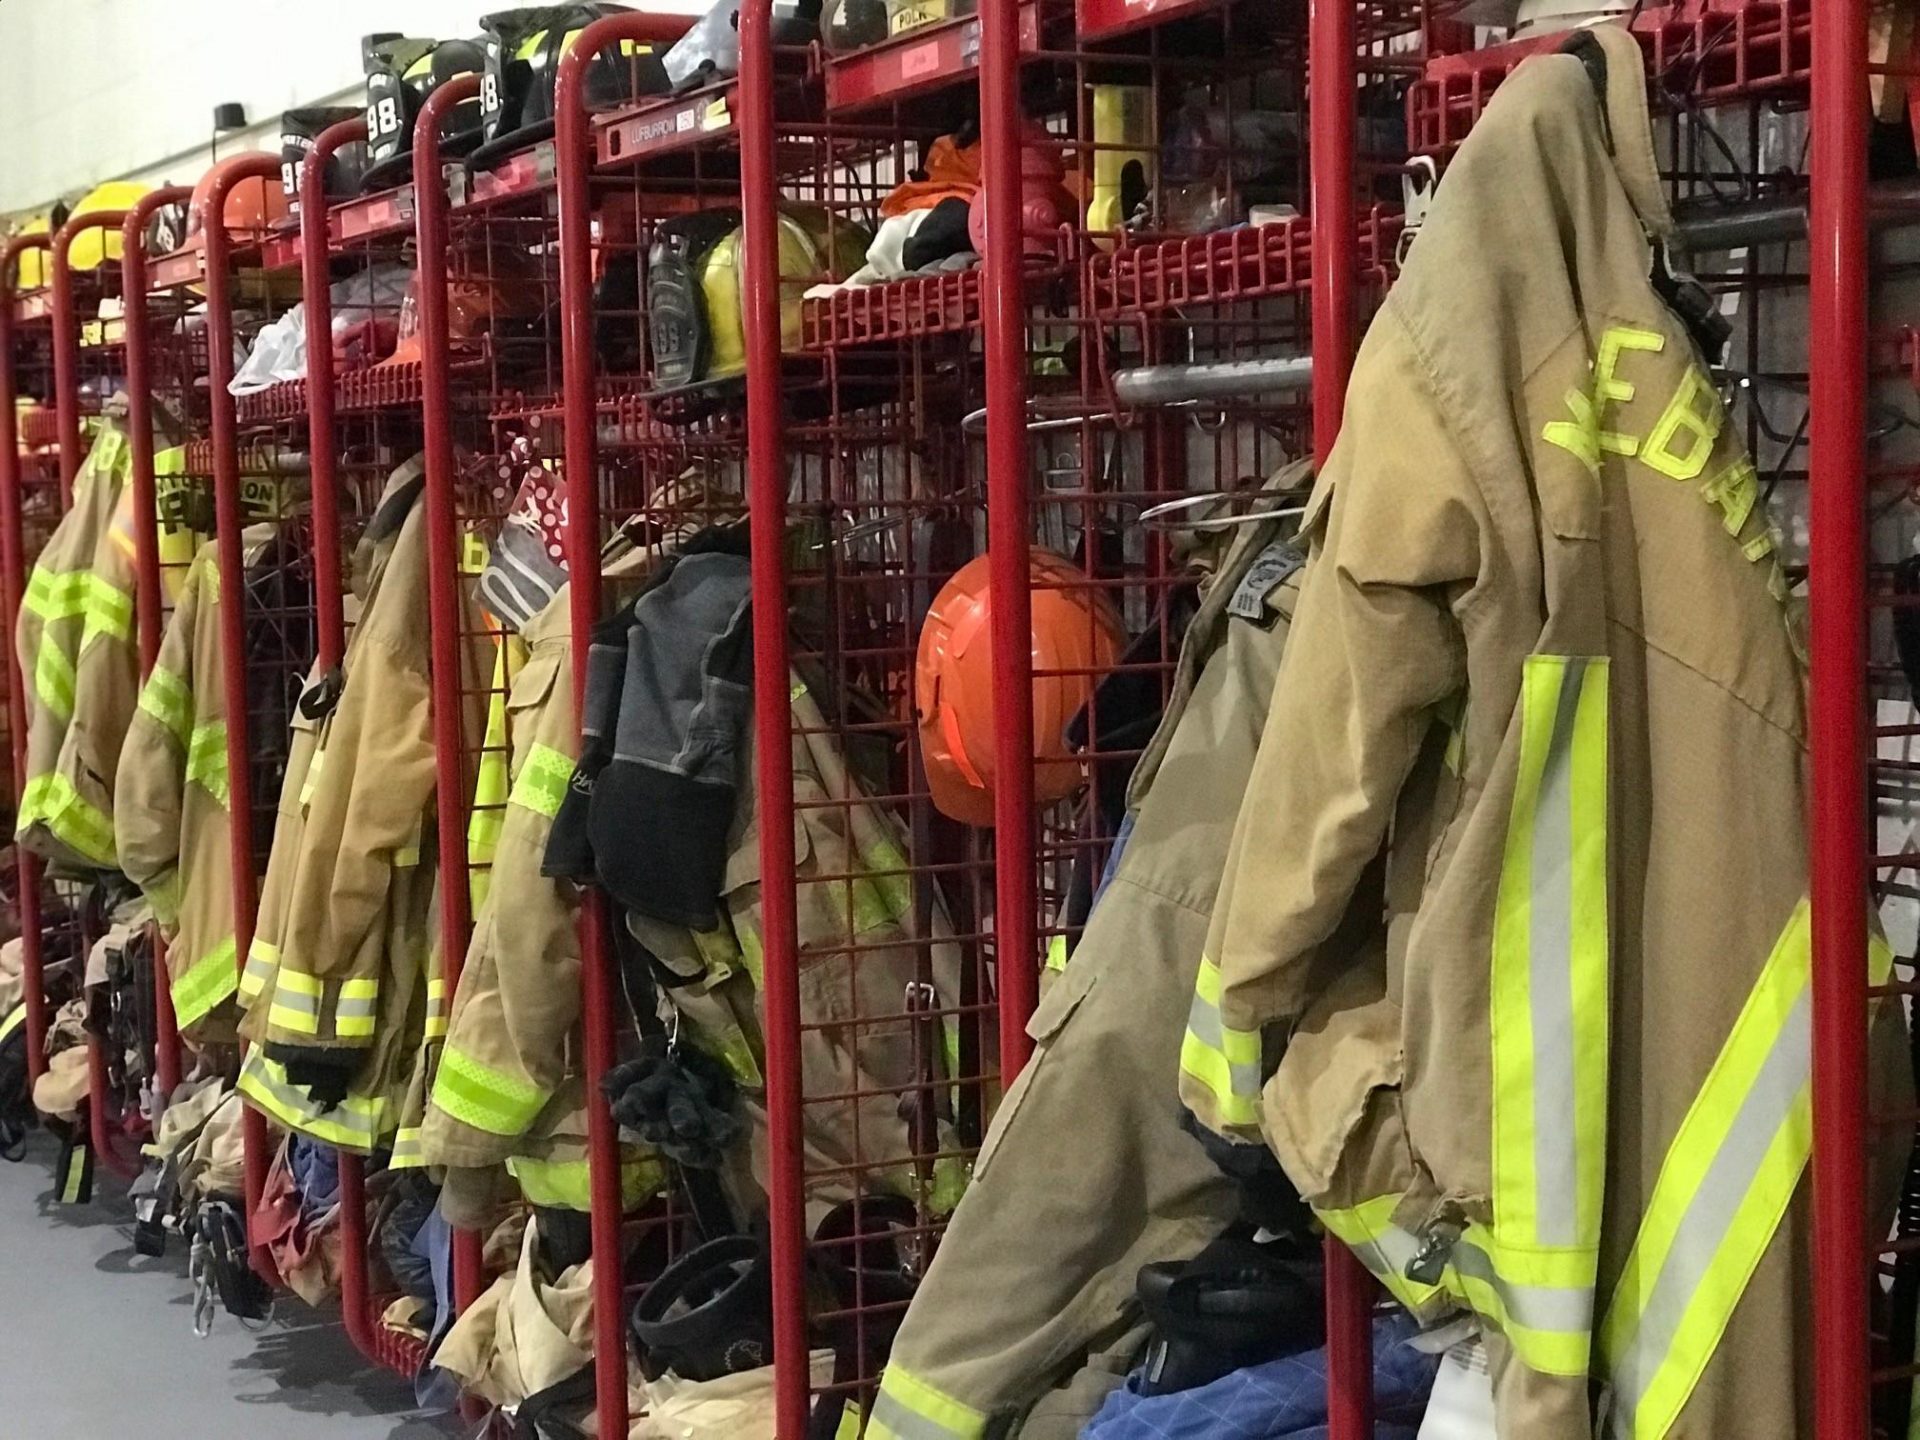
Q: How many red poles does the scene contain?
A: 11